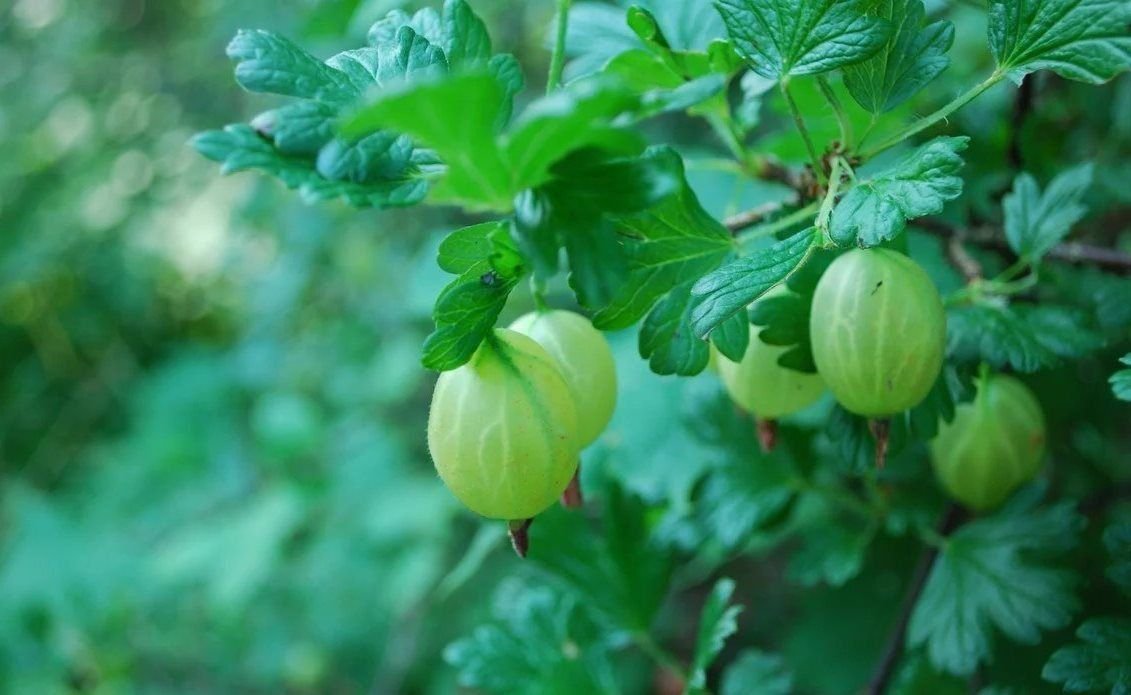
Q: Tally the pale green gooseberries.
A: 5